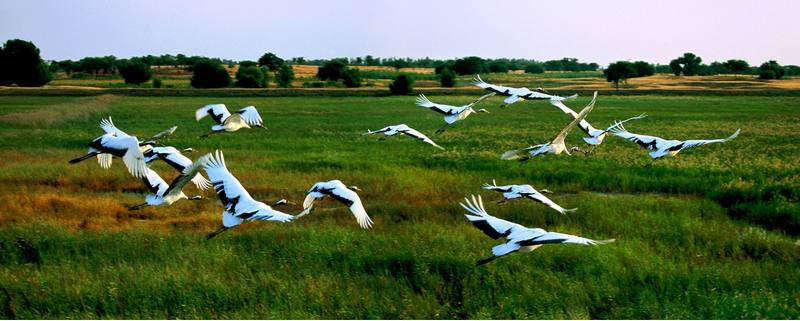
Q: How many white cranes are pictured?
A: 15